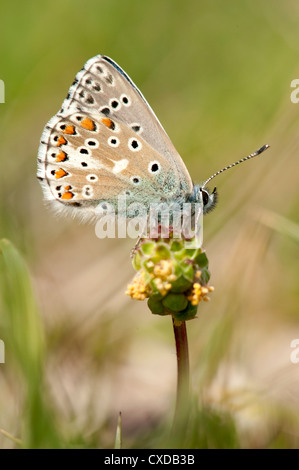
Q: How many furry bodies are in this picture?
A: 1